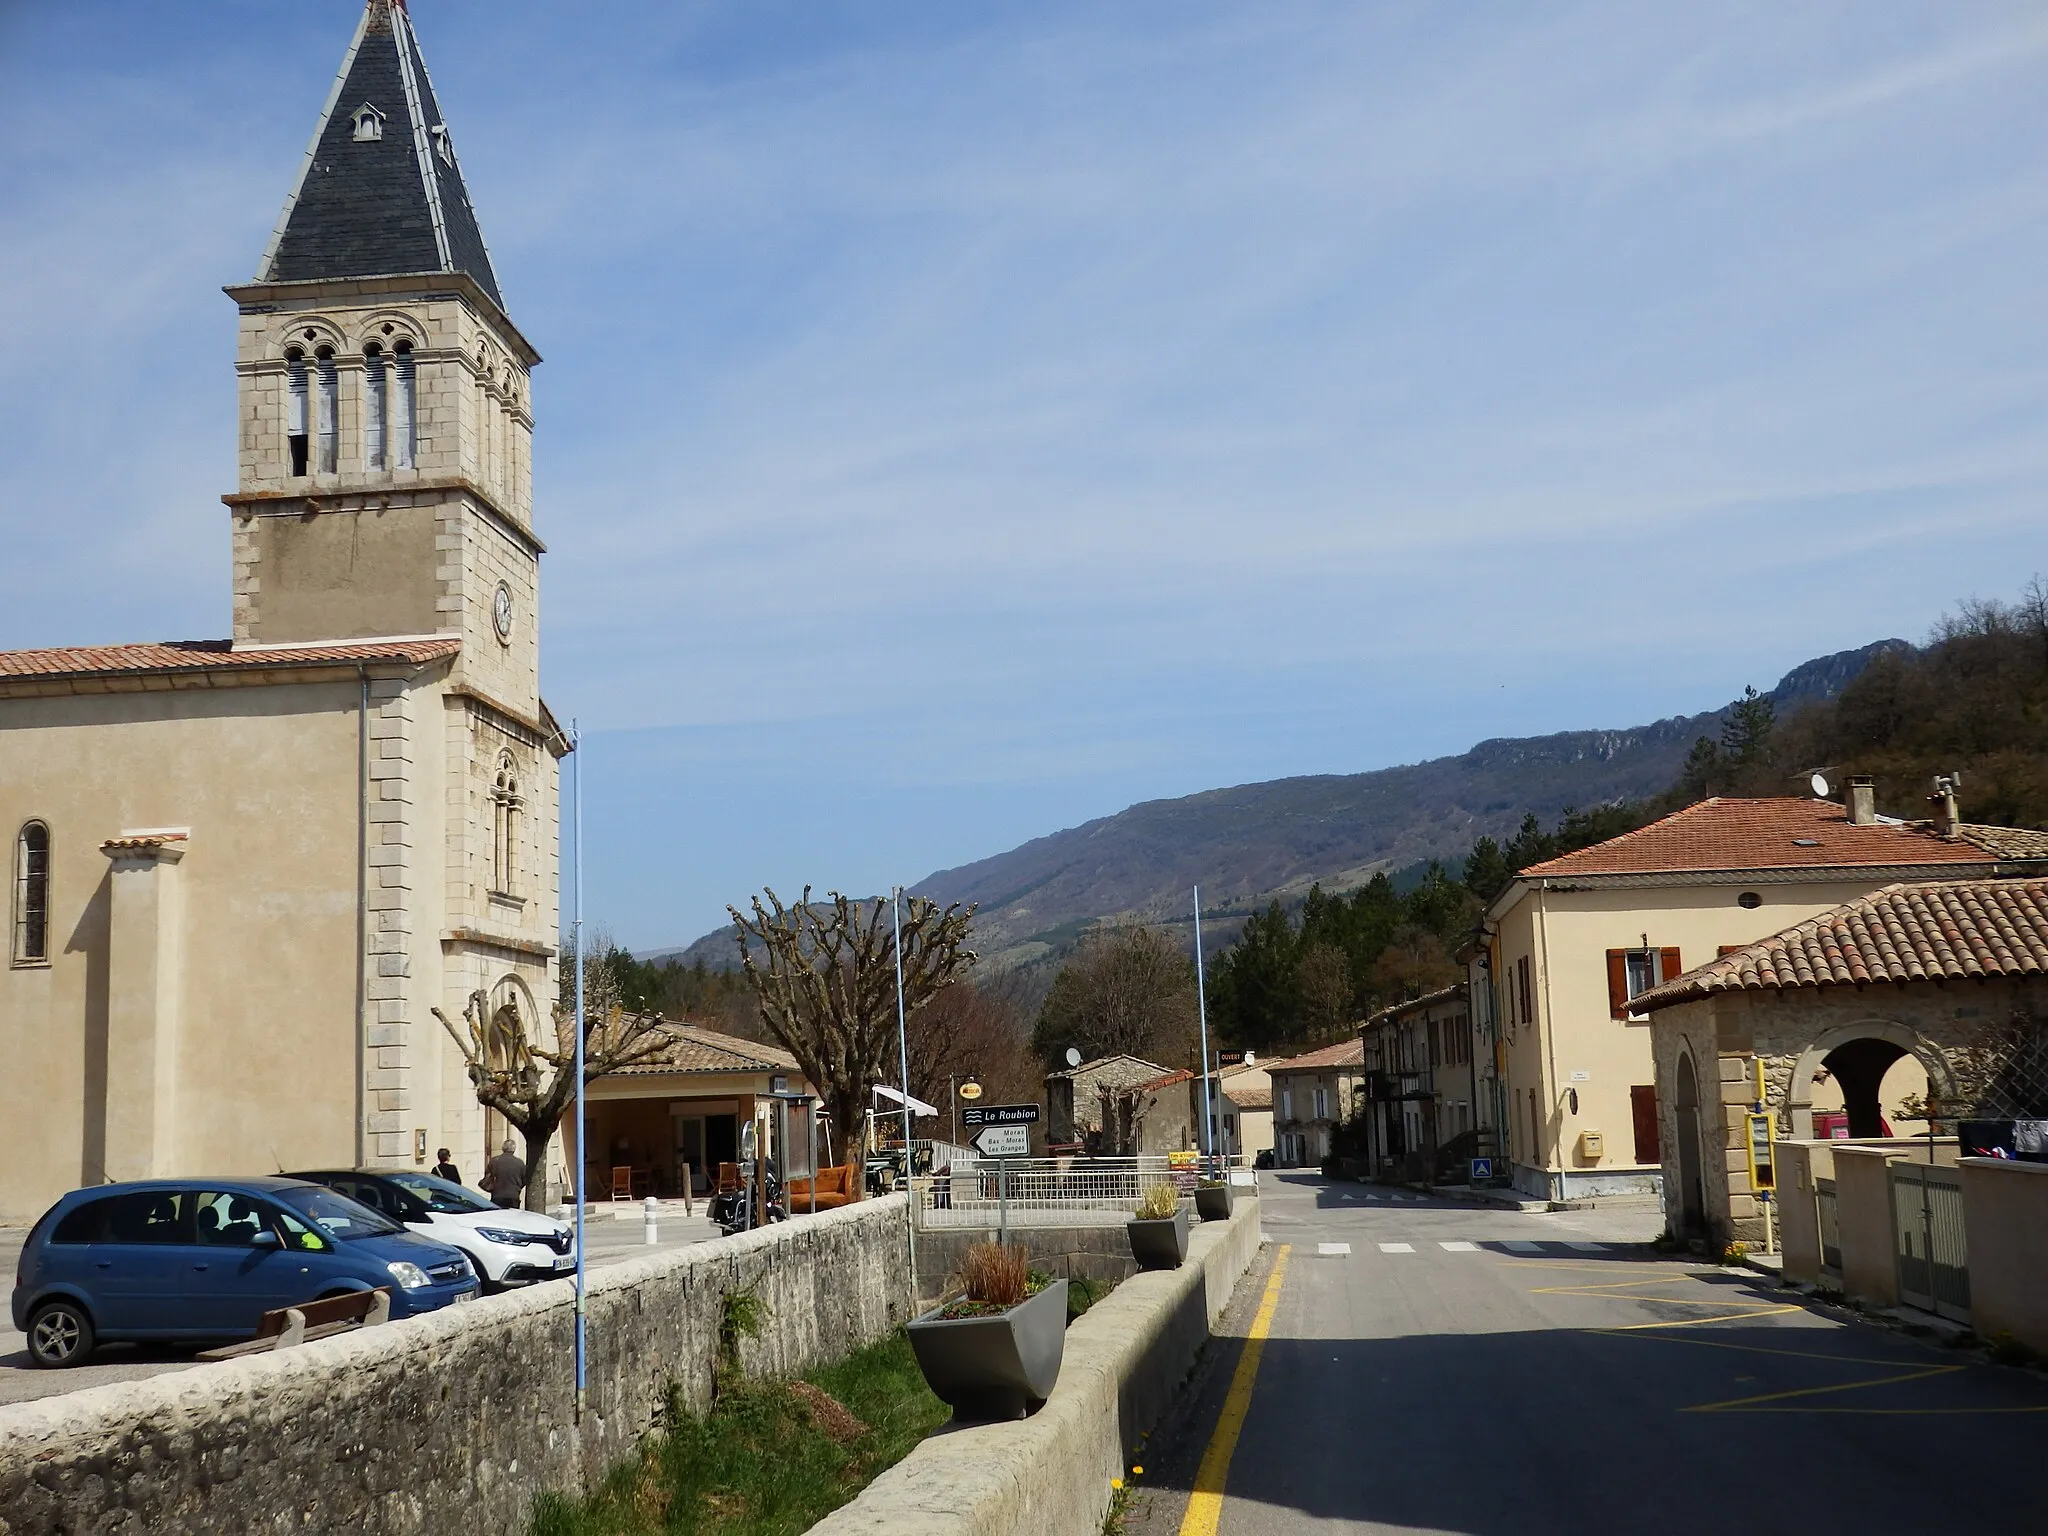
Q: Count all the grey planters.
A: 3